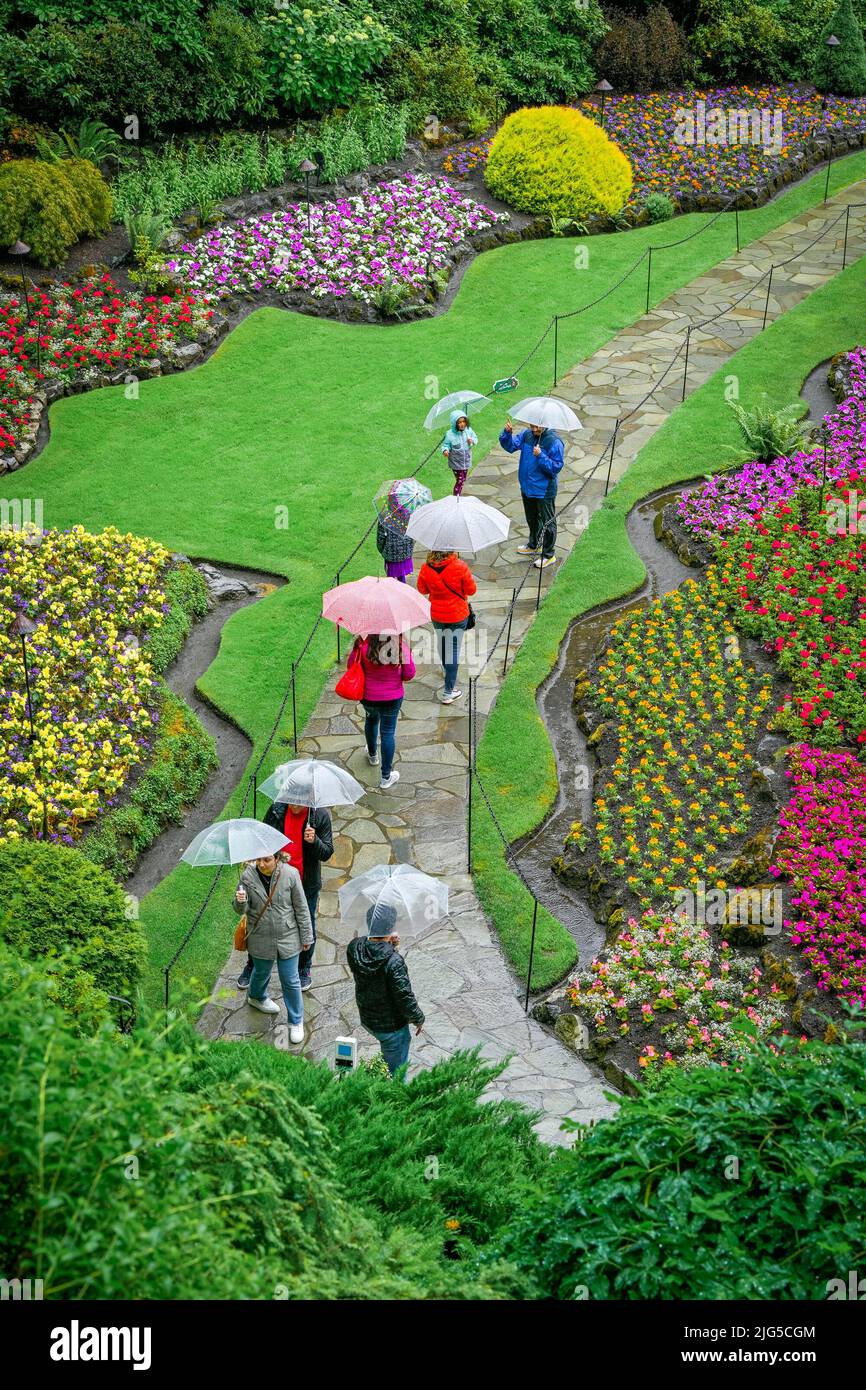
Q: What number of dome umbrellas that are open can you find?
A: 8